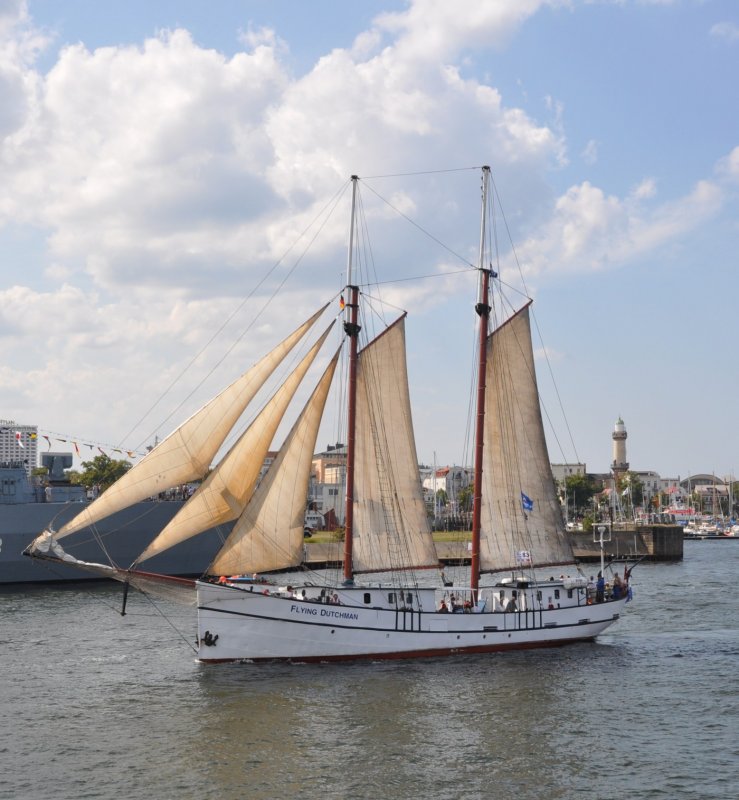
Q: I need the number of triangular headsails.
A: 3